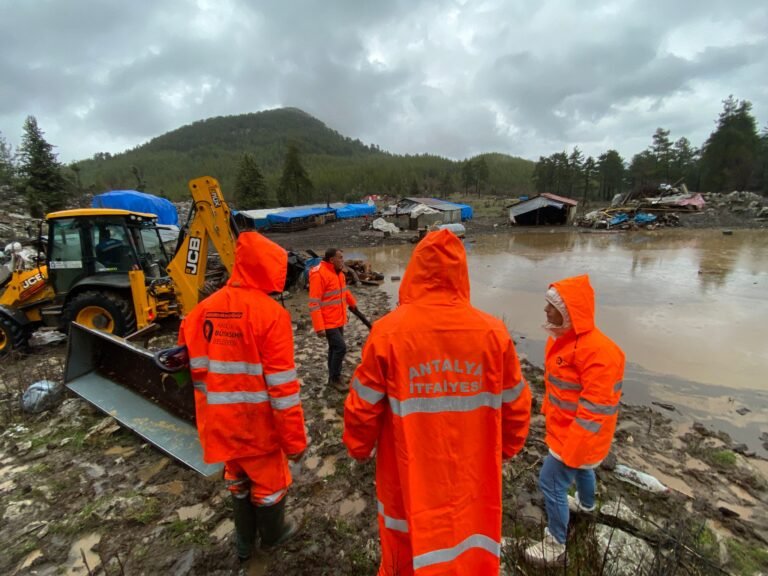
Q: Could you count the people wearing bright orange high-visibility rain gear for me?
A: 4